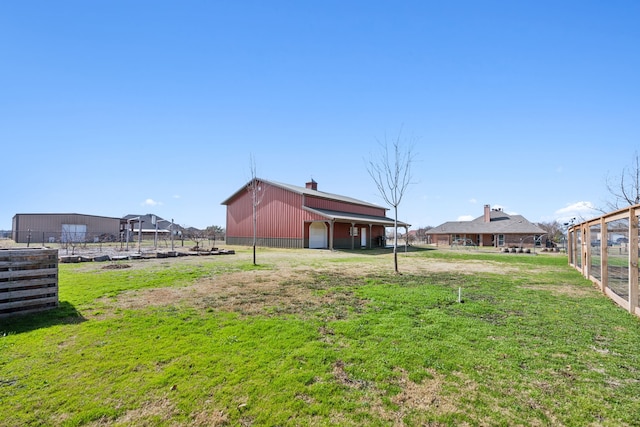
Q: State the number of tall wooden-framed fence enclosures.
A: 1